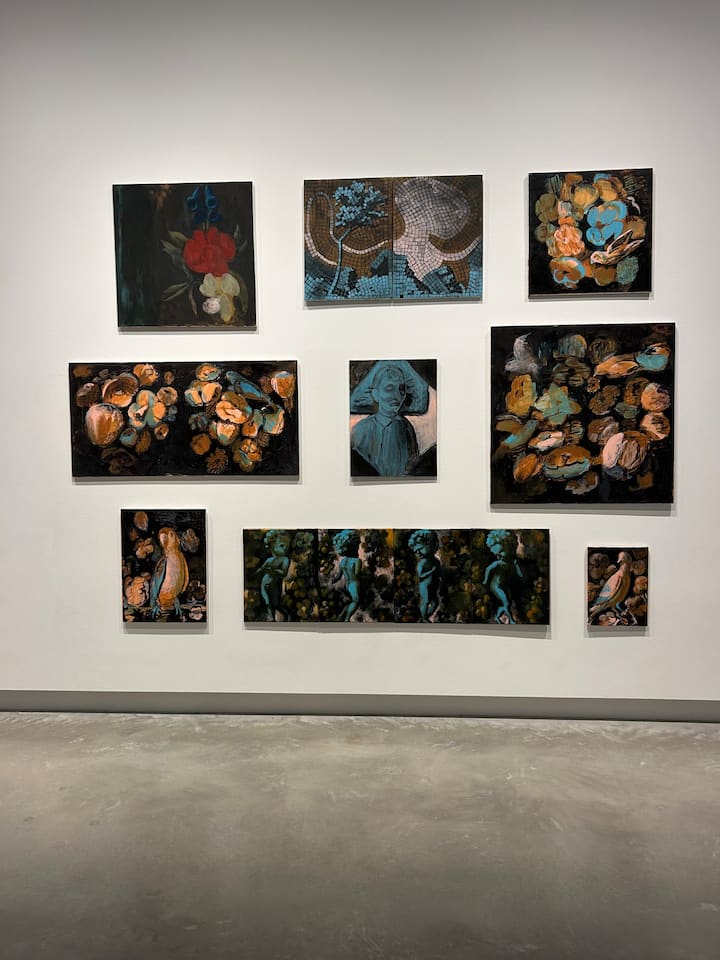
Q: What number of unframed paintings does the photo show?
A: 9